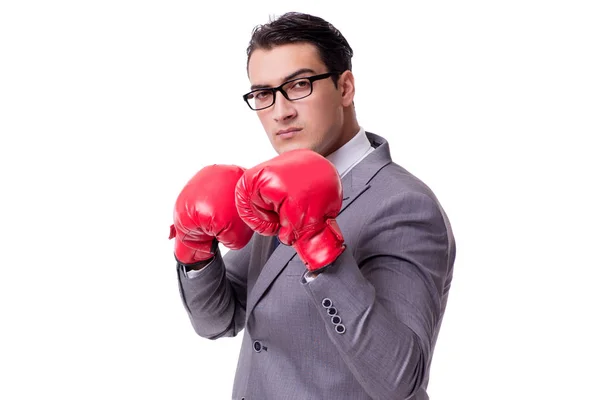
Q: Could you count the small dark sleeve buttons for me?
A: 4